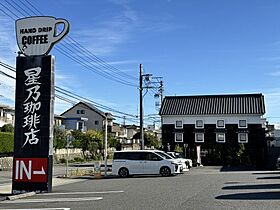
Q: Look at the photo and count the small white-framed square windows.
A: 8